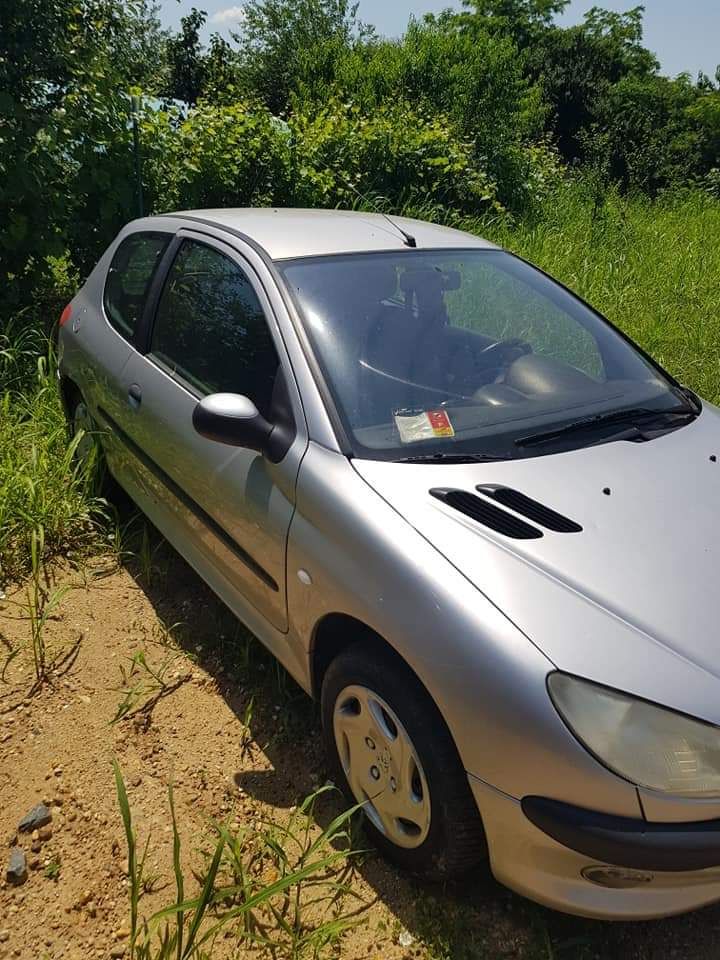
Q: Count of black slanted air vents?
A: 2